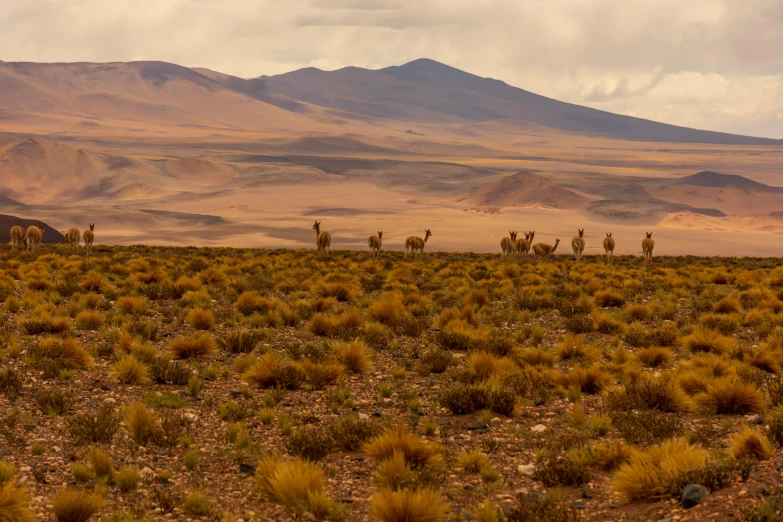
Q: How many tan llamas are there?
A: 15